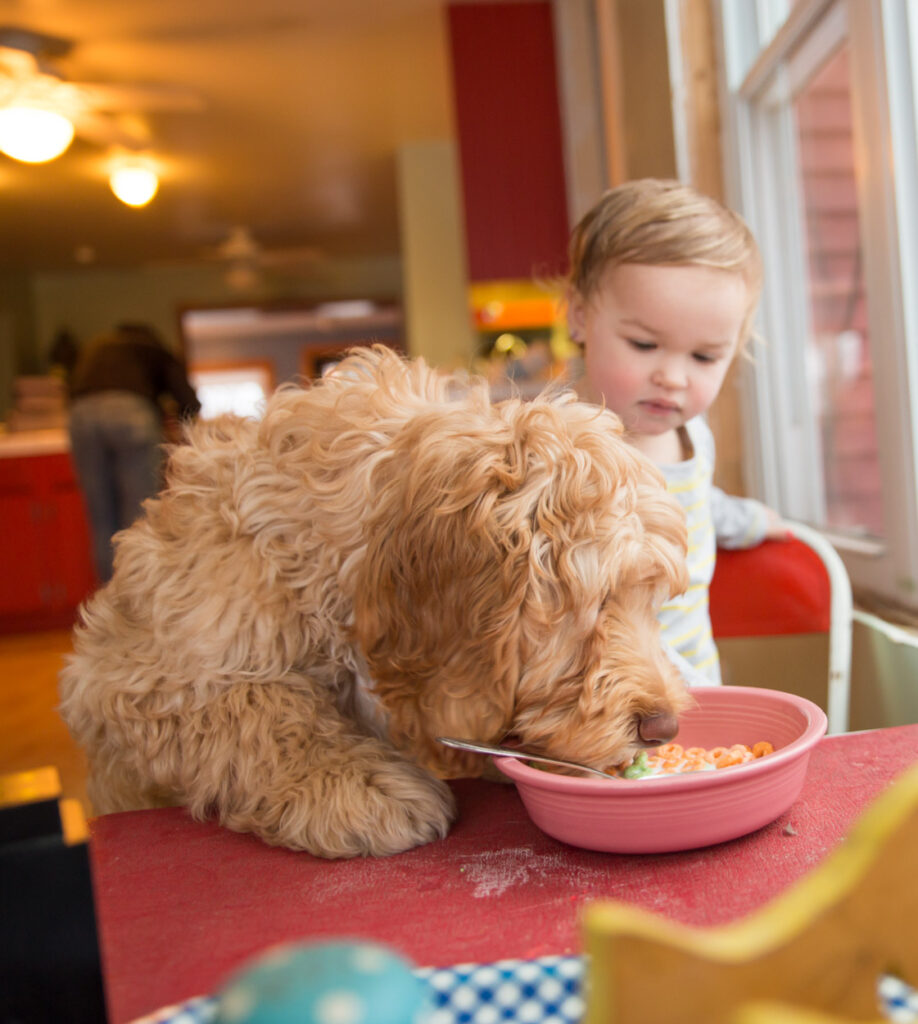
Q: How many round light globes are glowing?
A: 2